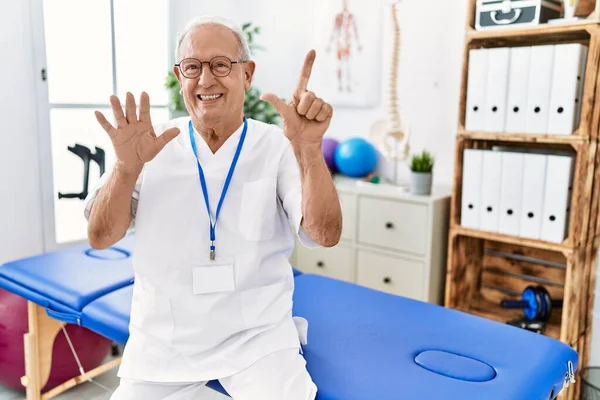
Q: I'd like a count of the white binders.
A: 10